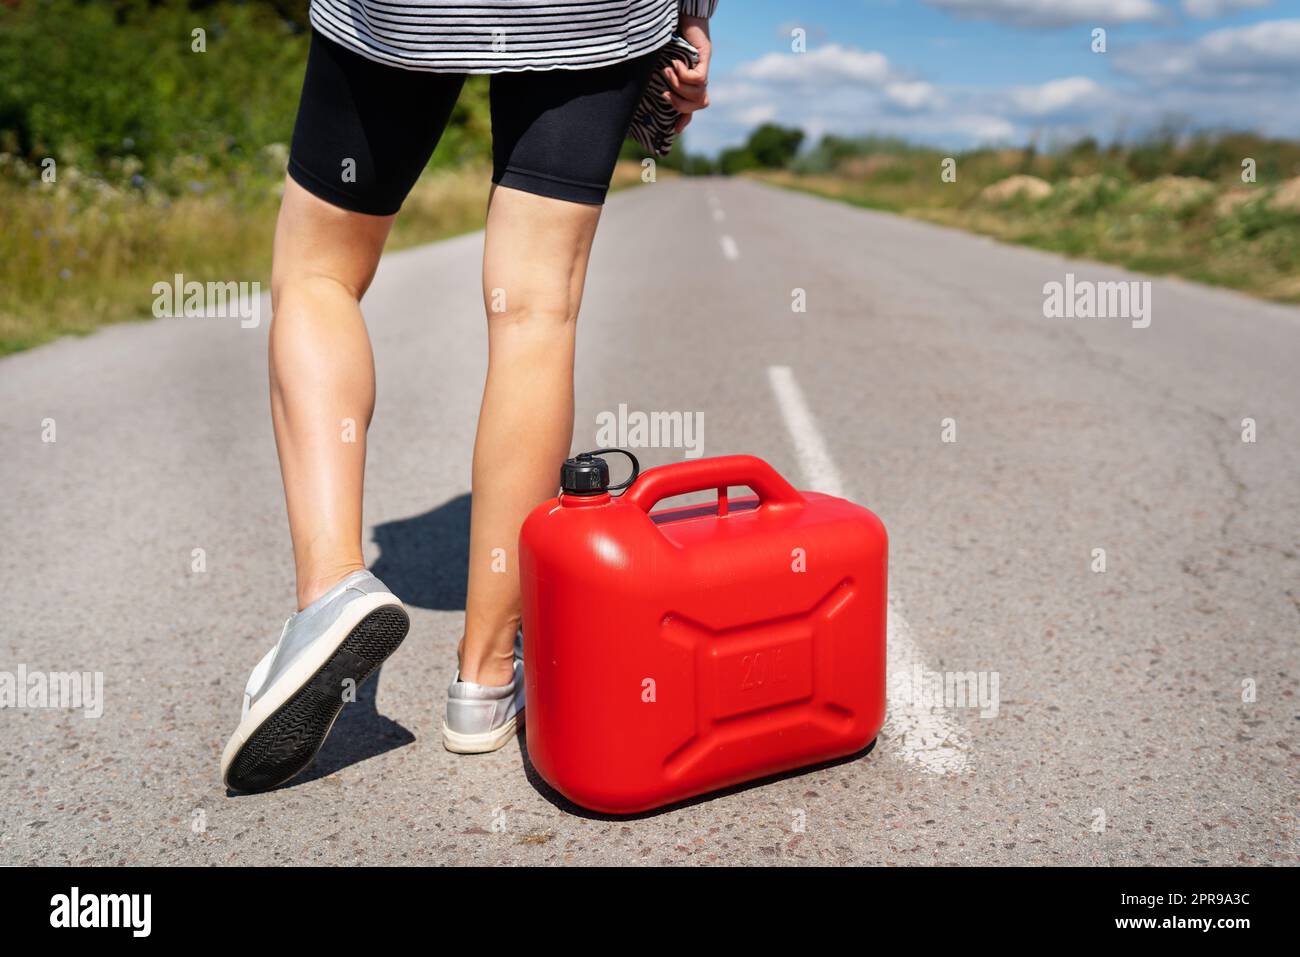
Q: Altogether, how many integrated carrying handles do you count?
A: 1